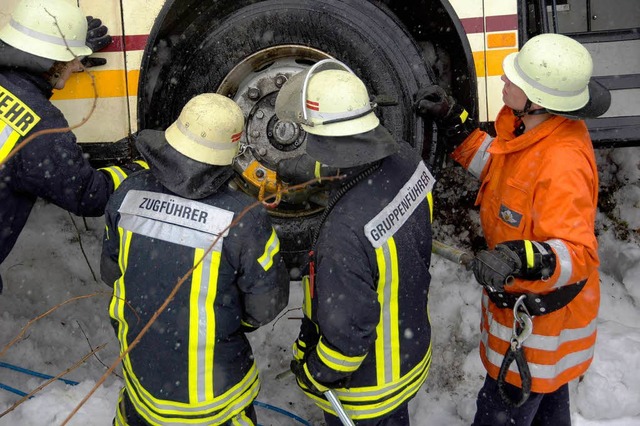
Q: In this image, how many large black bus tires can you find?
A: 1